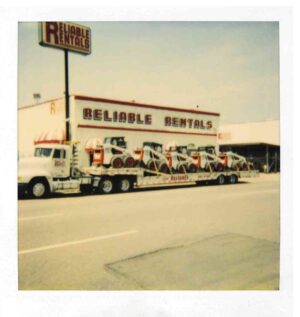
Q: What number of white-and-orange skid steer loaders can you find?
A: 5